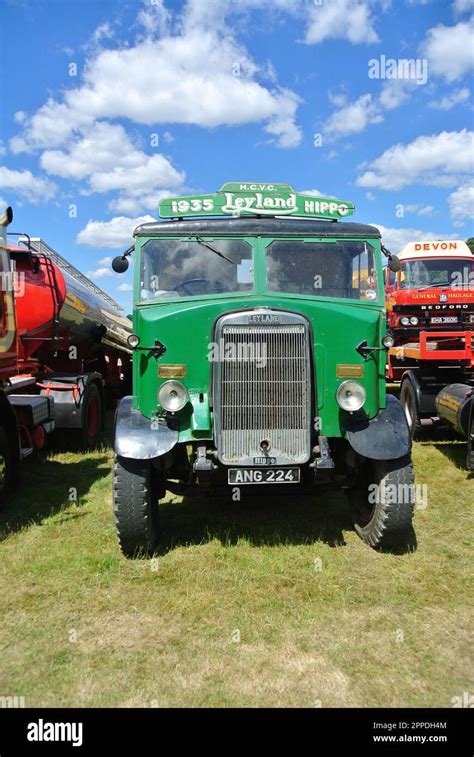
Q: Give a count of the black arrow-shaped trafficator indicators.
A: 2